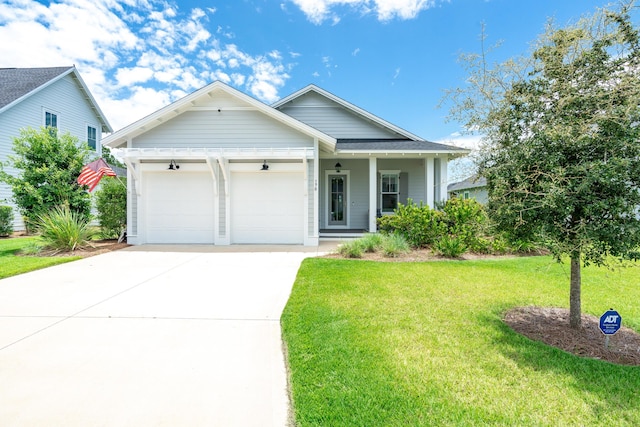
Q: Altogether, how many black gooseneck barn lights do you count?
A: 2